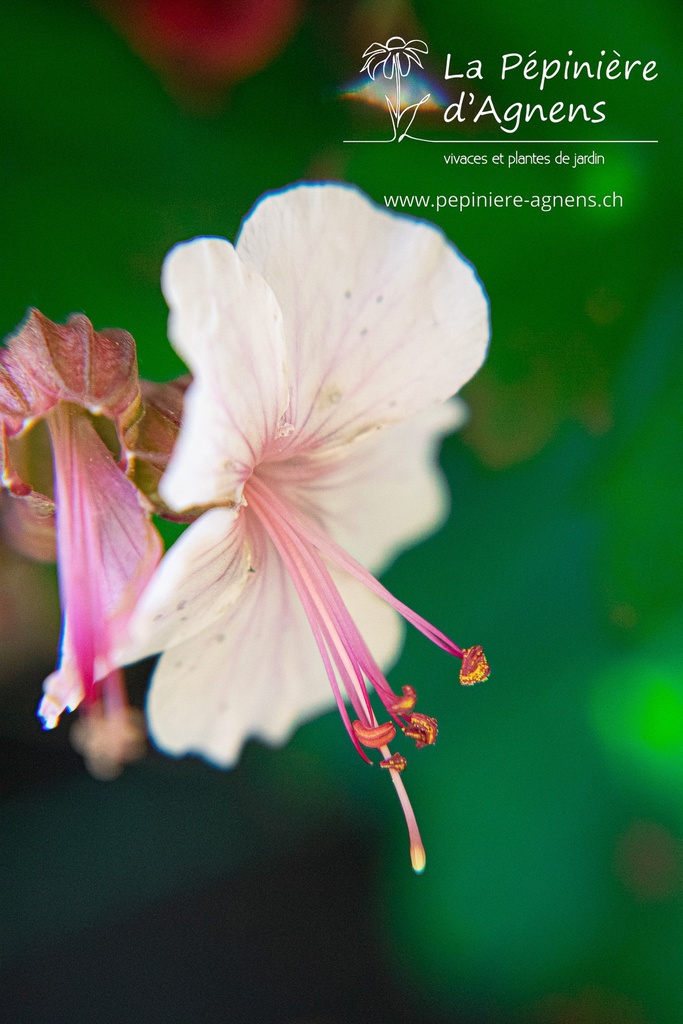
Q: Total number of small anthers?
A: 5